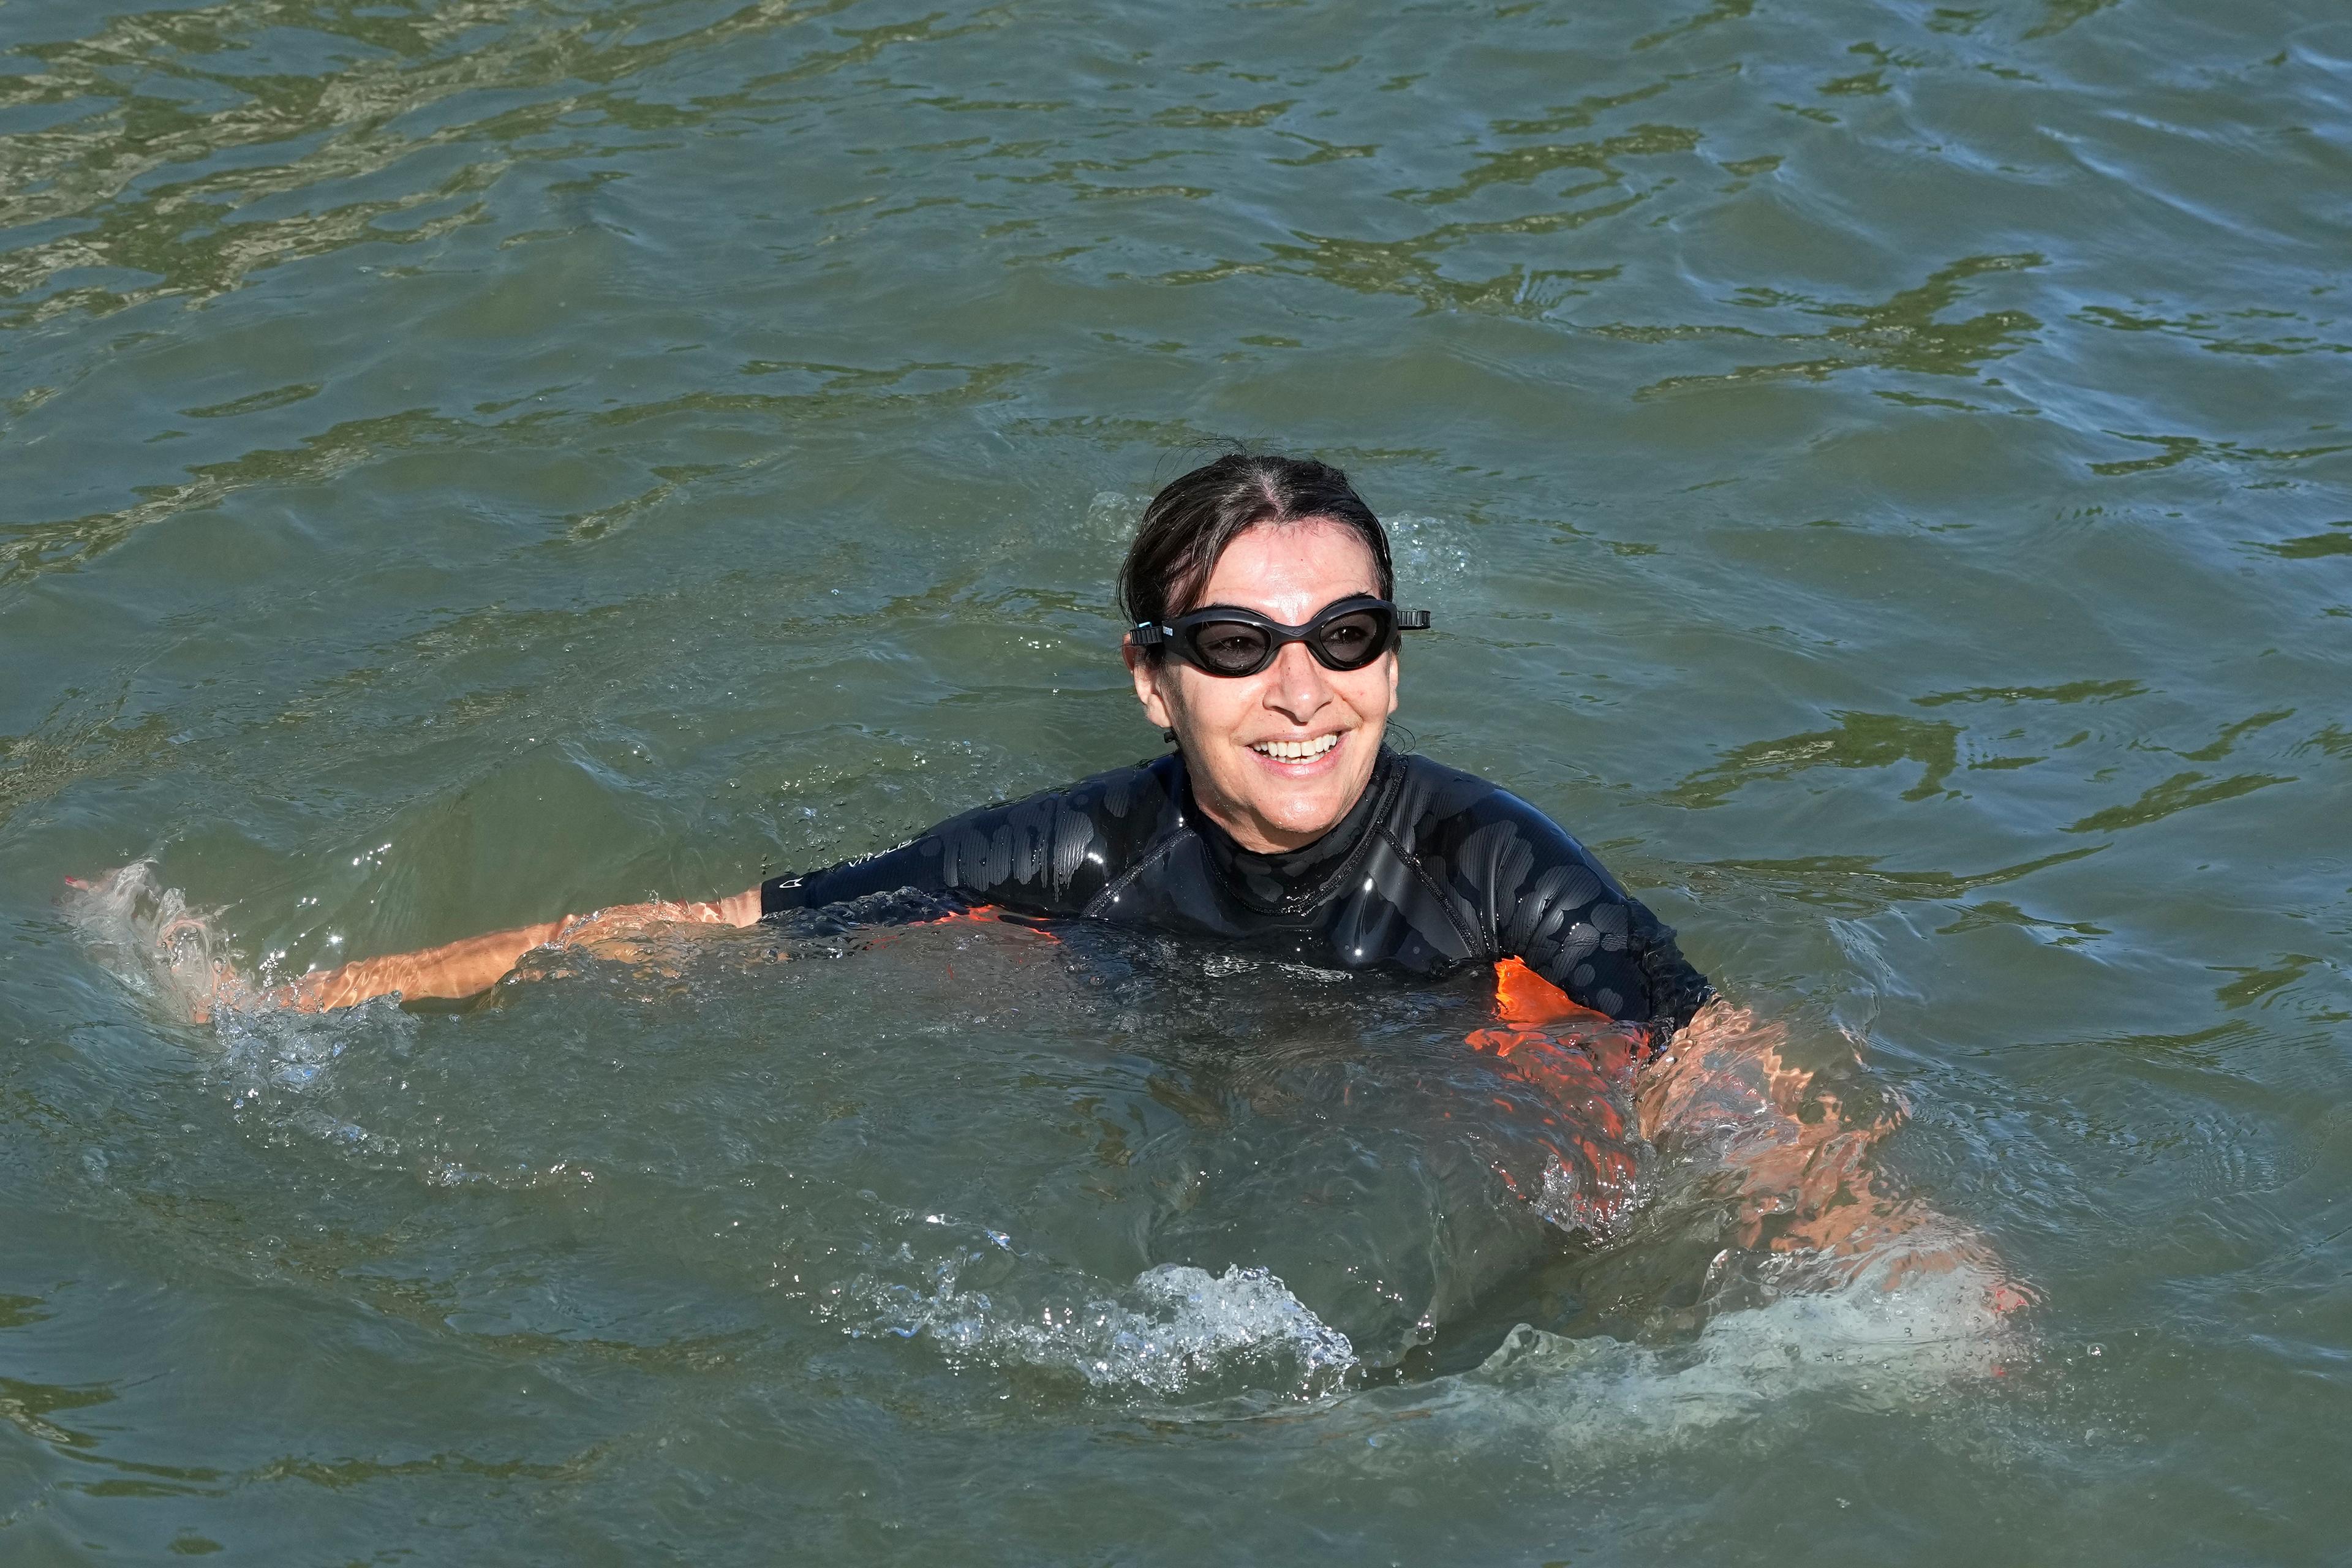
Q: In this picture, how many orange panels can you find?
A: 2